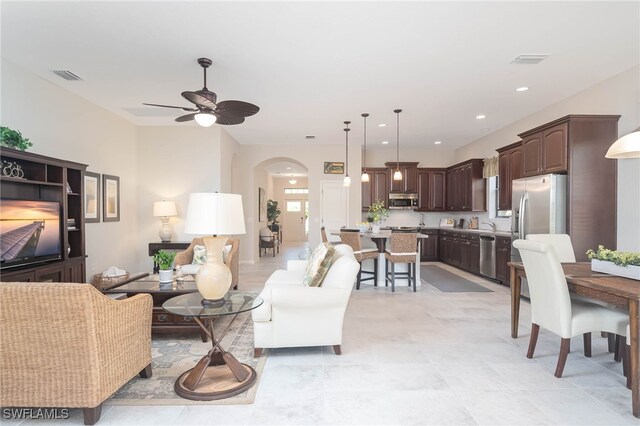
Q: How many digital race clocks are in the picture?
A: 0